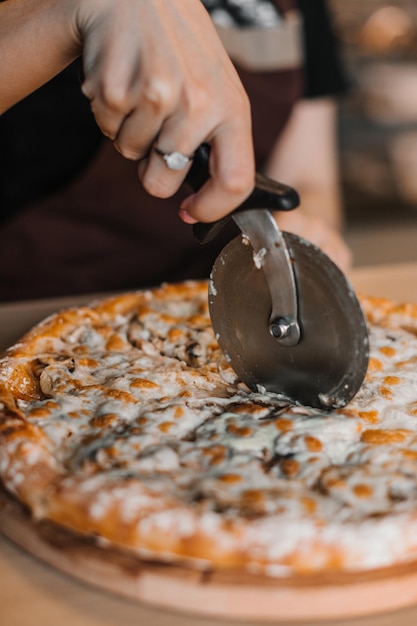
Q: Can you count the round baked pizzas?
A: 1